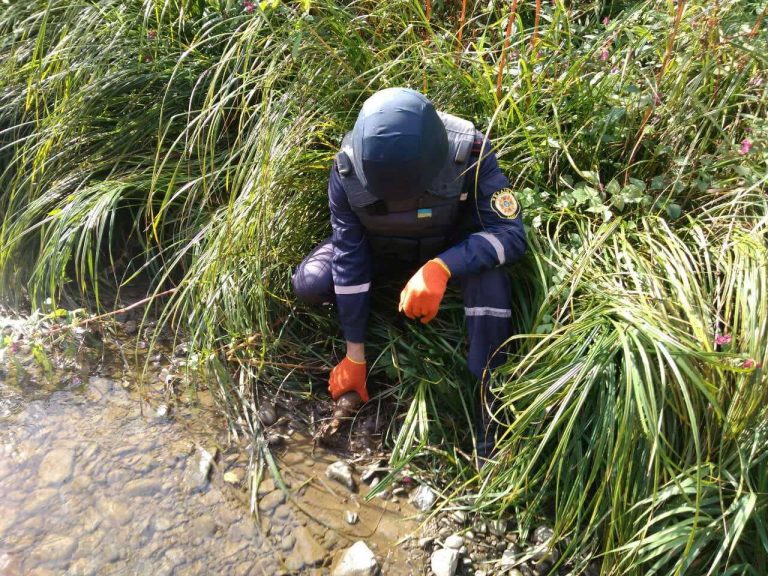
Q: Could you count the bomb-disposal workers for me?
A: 1